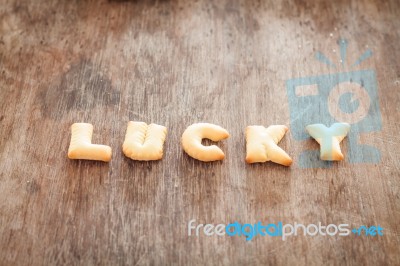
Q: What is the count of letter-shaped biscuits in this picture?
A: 5